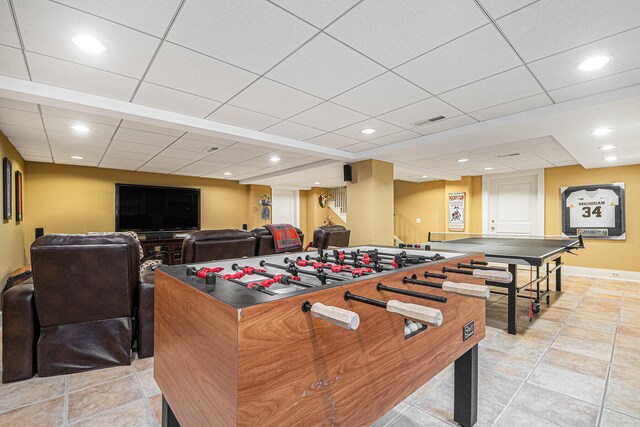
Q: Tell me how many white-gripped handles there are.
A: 4